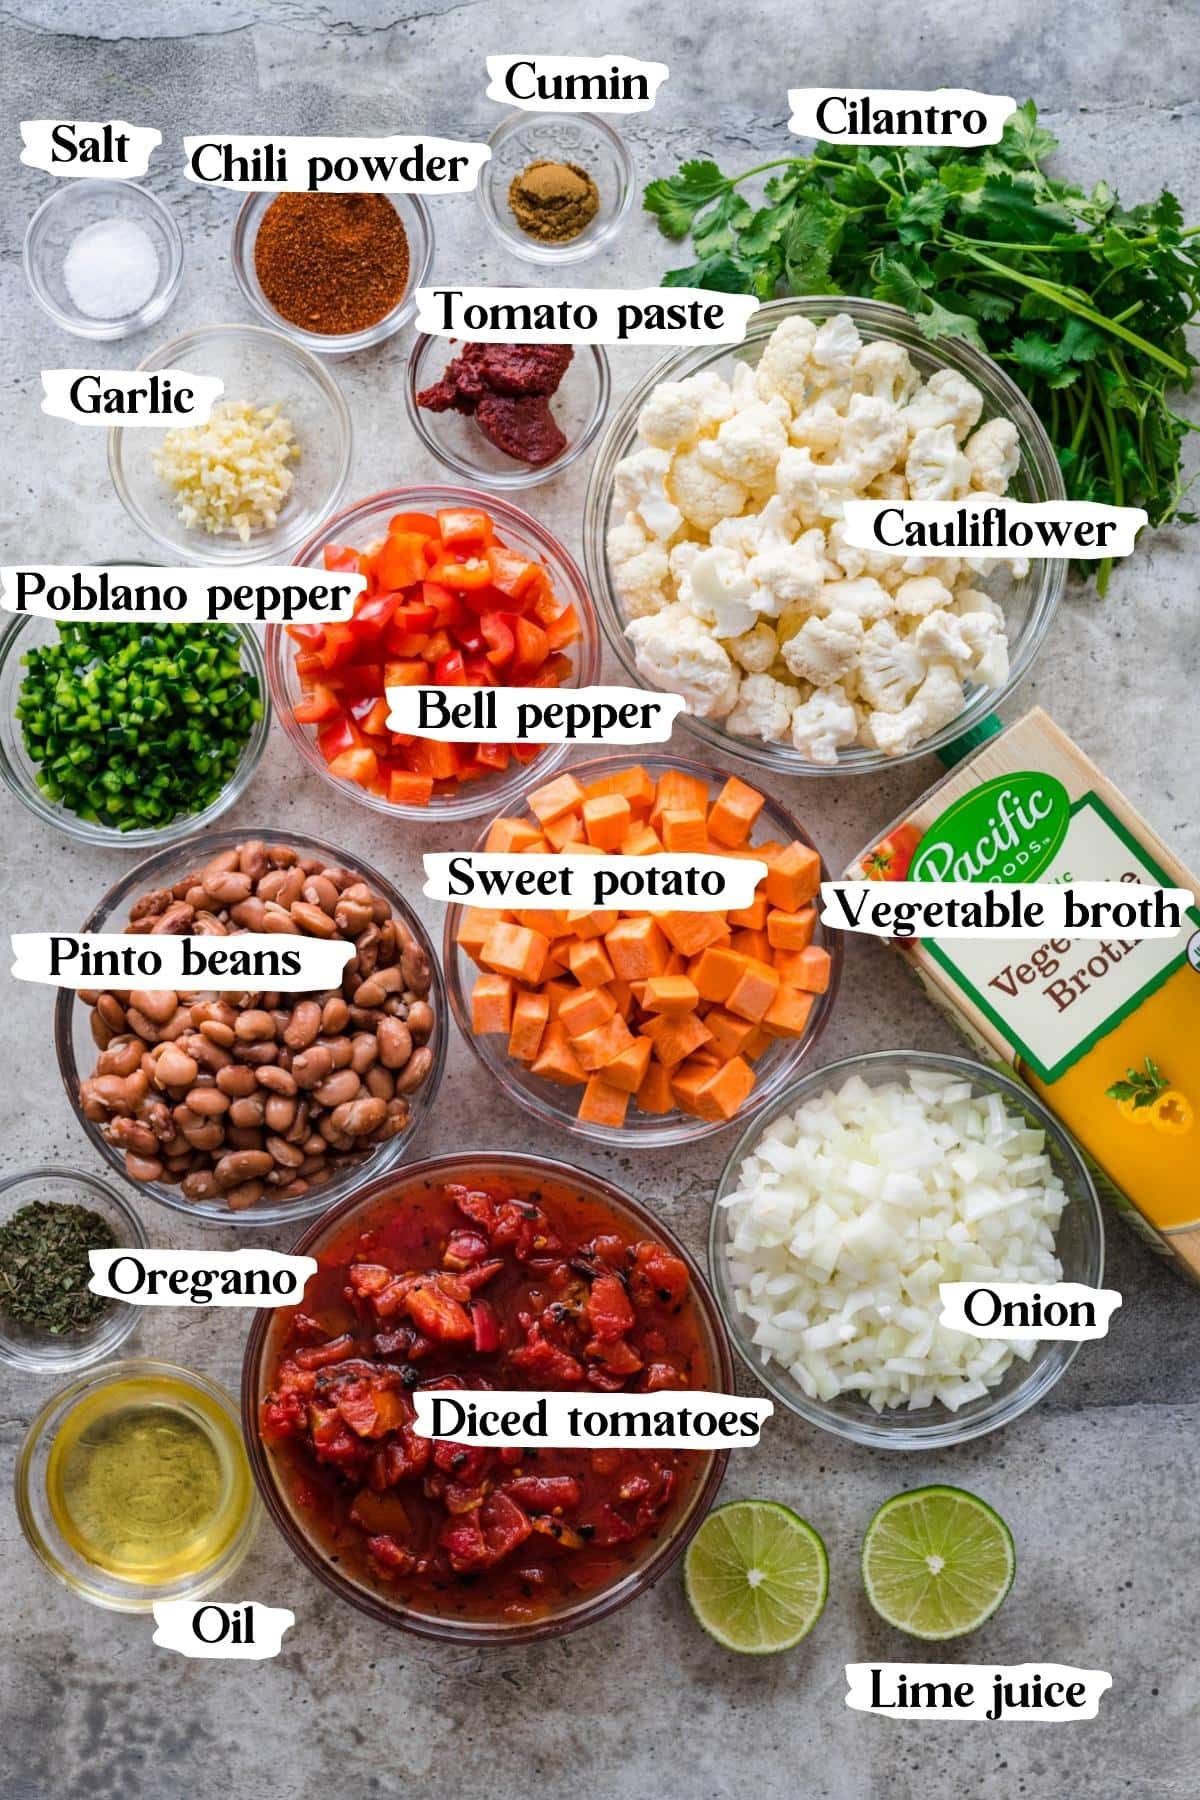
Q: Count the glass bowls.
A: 14